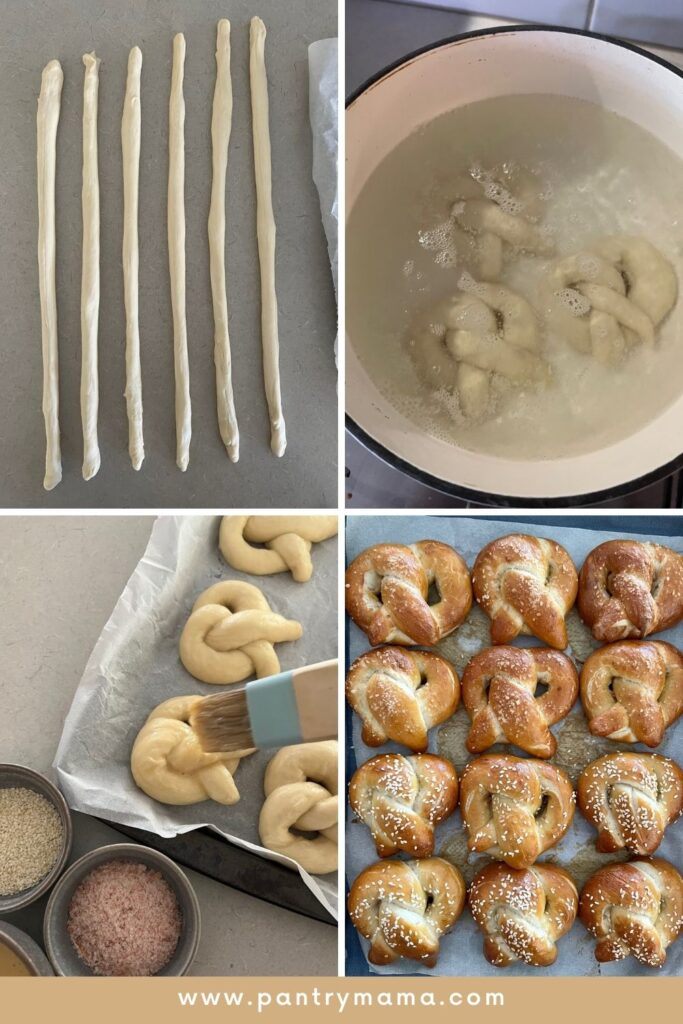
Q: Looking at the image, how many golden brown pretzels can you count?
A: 12